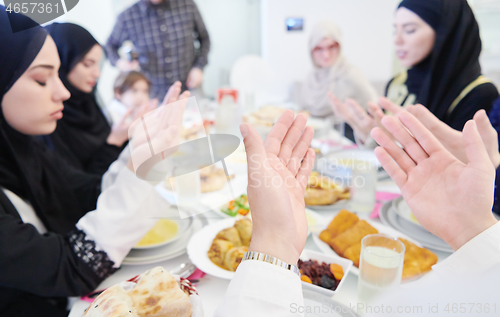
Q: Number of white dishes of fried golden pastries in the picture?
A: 1